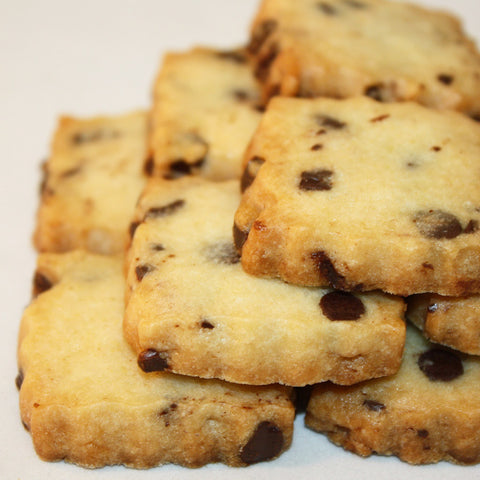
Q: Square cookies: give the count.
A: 8